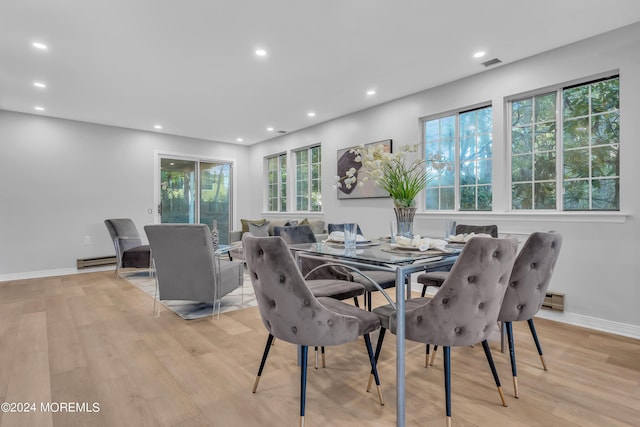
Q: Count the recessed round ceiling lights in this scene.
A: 10